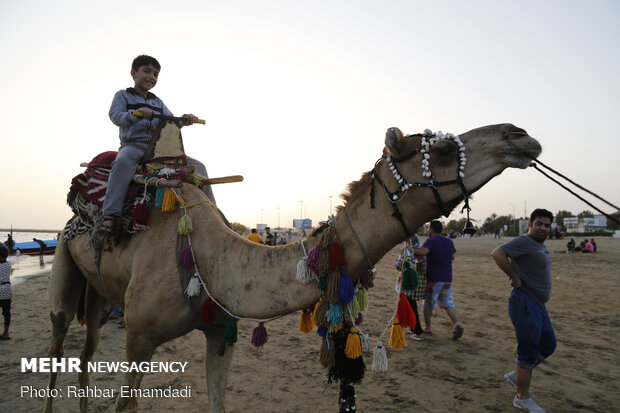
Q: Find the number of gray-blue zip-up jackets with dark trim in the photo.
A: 1